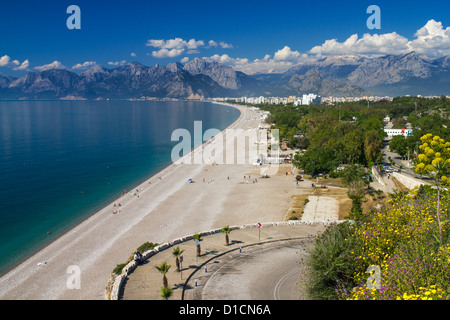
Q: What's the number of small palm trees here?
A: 5